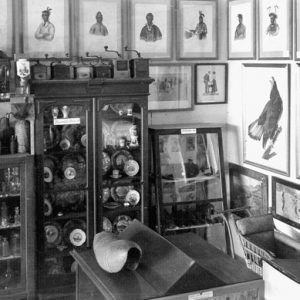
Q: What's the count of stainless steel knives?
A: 0